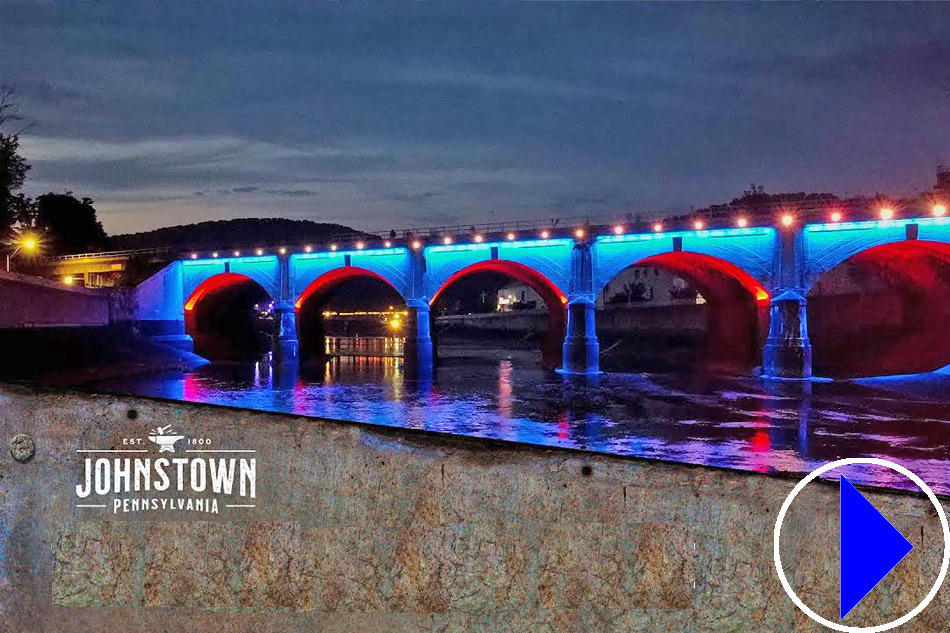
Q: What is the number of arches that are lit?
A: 5